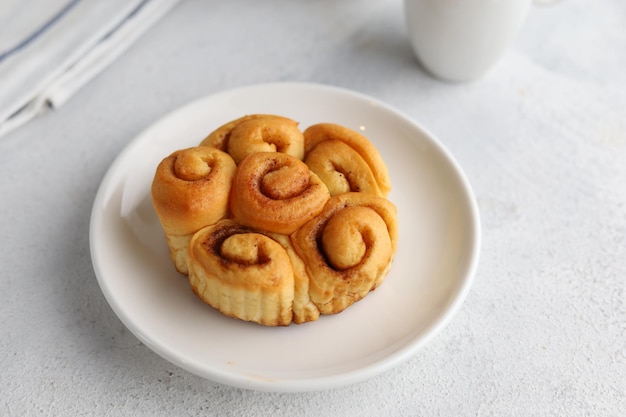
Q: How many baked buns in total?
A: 6